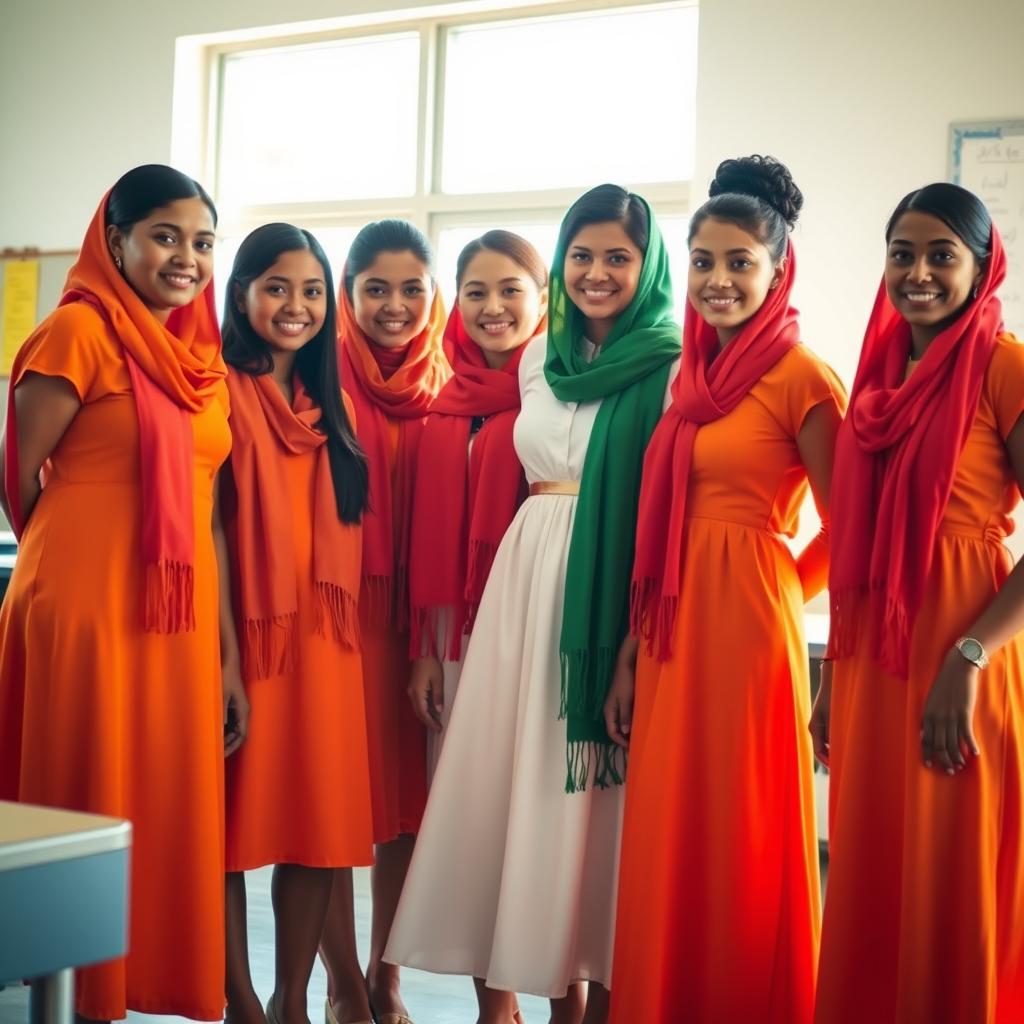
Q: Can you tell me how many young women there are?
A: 7